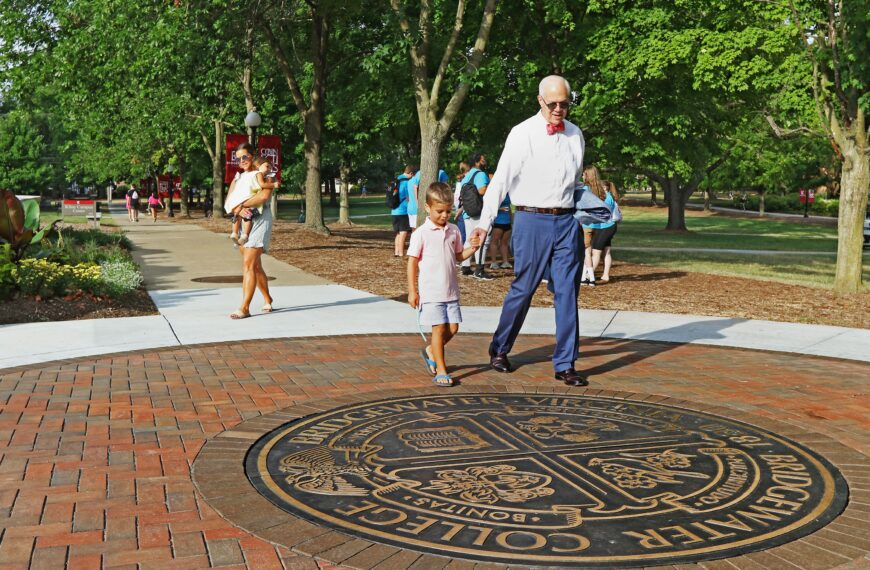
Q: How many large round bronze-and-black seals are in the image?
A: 1